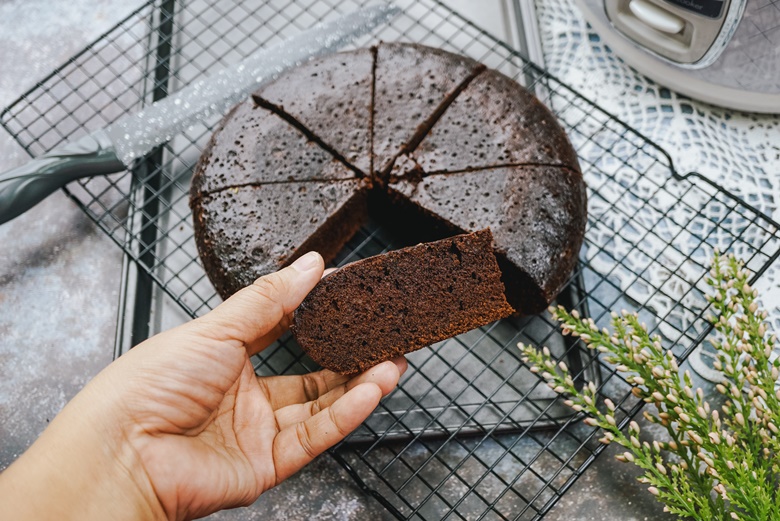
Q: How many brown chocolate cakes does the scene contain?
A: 1